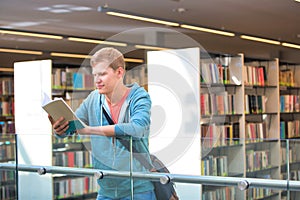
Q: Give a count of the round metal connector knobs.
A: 4